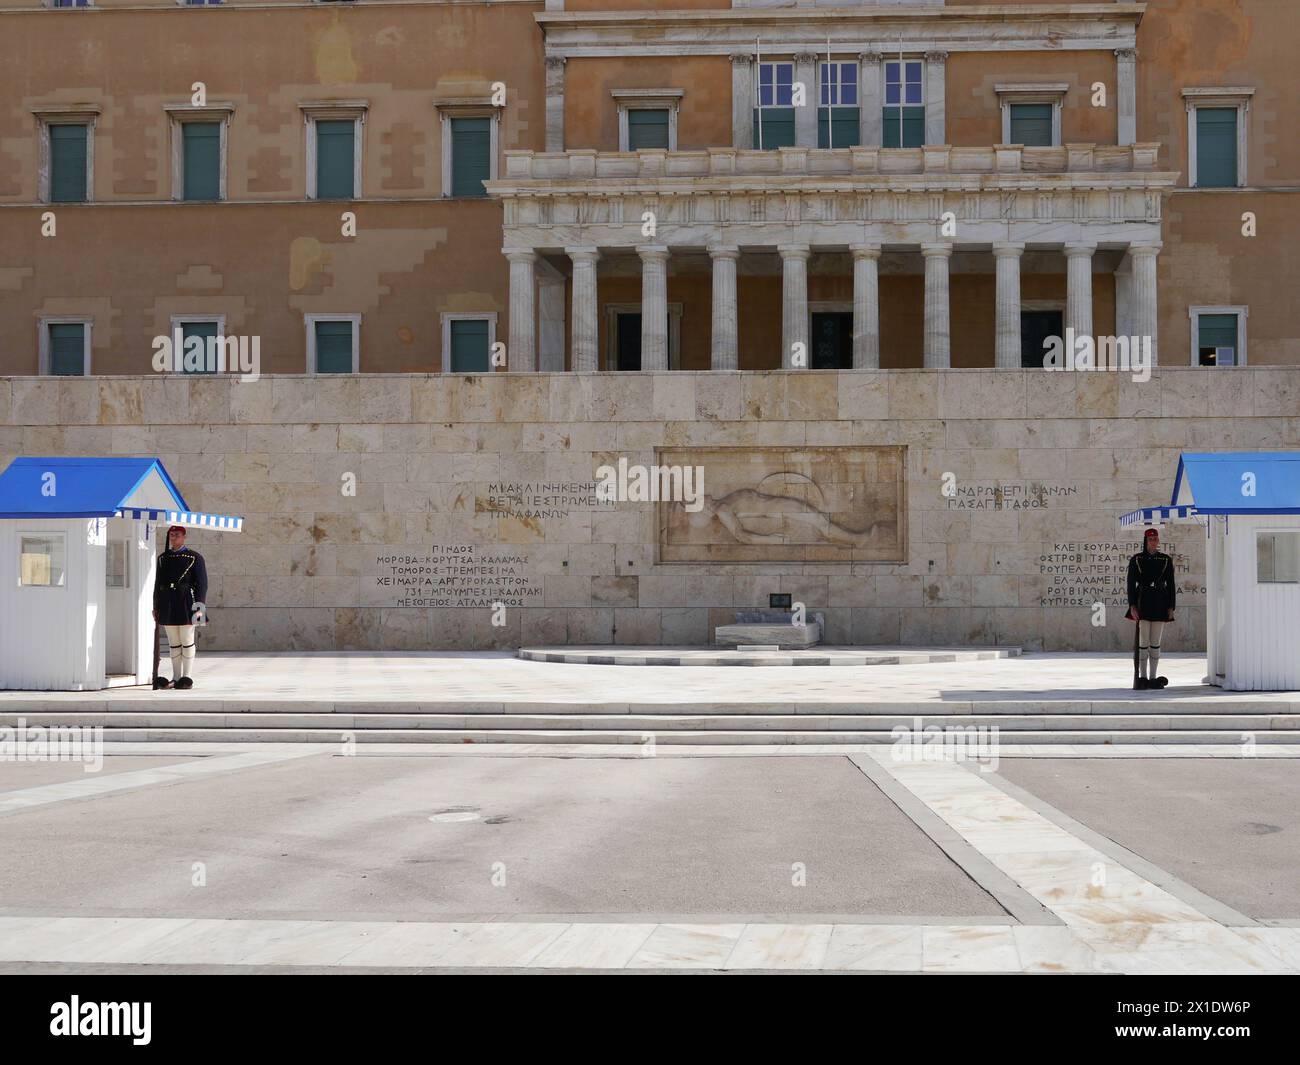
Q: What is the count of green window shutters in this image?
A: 15